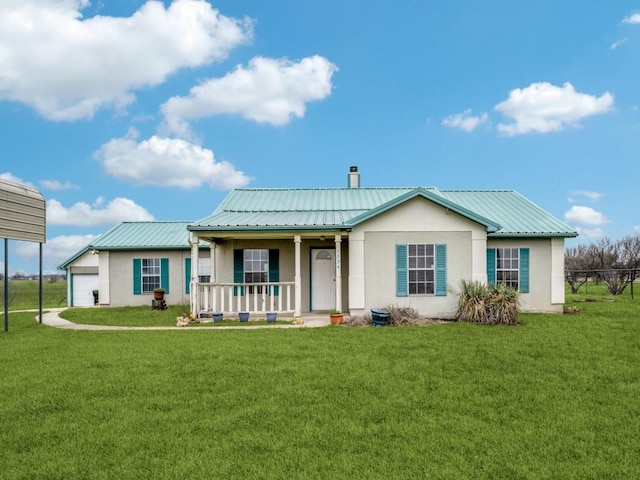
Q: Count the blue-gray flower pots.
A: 3